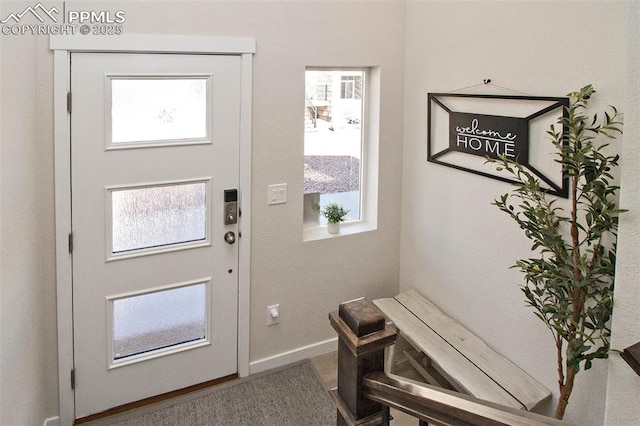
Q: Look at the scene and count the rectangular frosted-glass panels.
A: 3